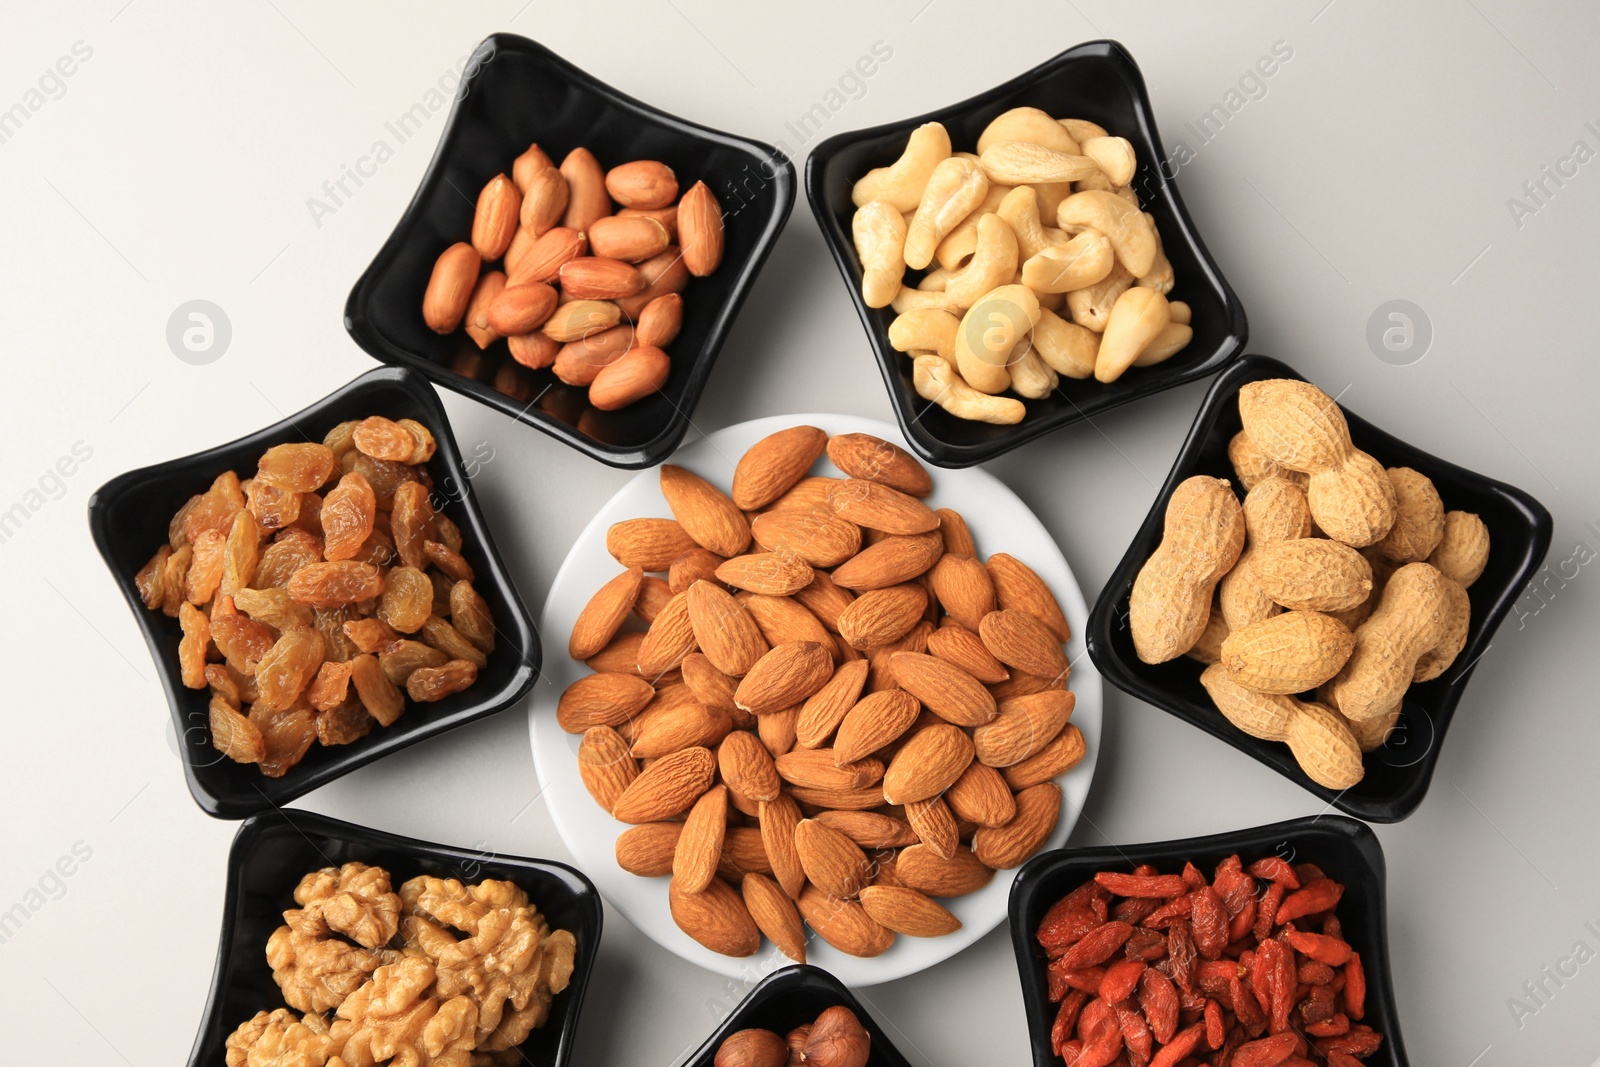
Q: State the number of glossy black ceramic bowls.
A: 7